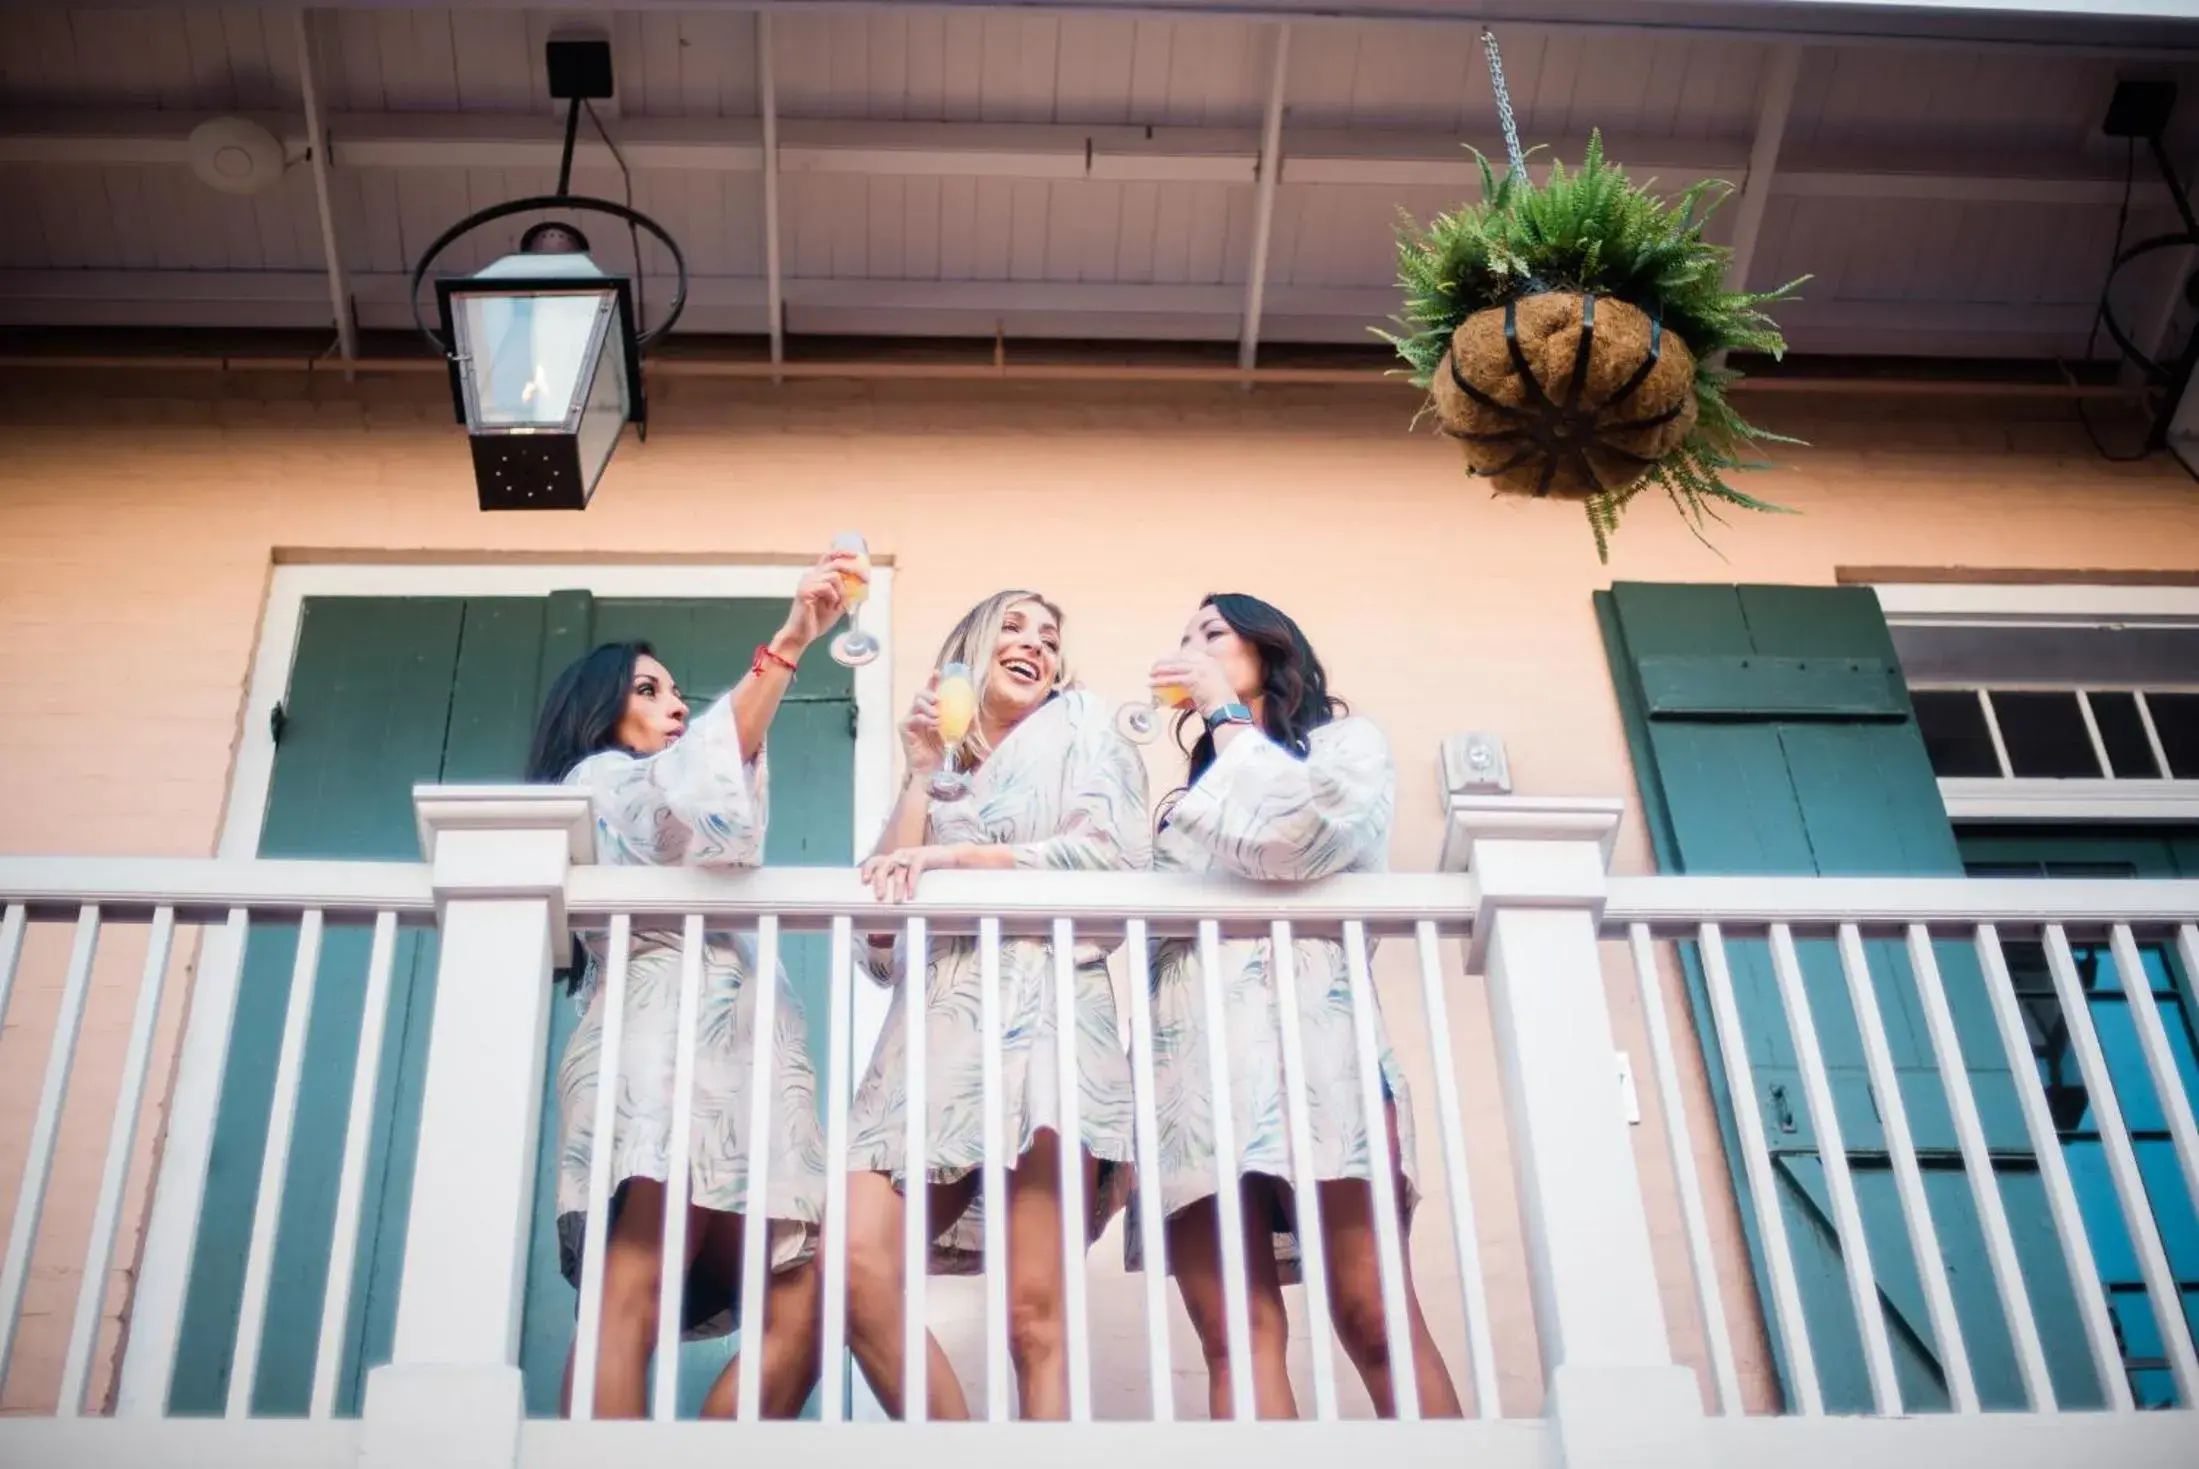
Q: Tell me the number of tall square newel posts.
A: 2